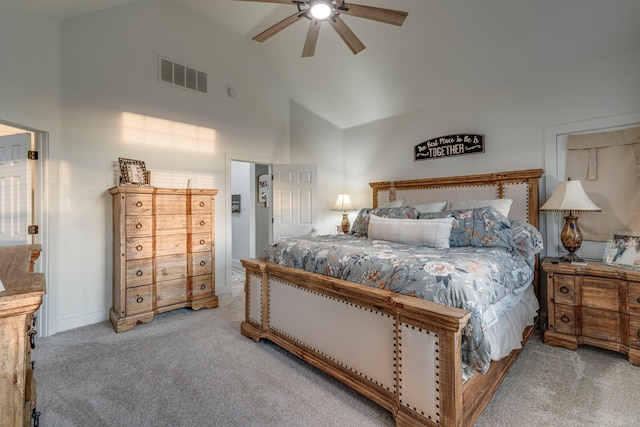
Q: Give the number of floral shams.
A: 2